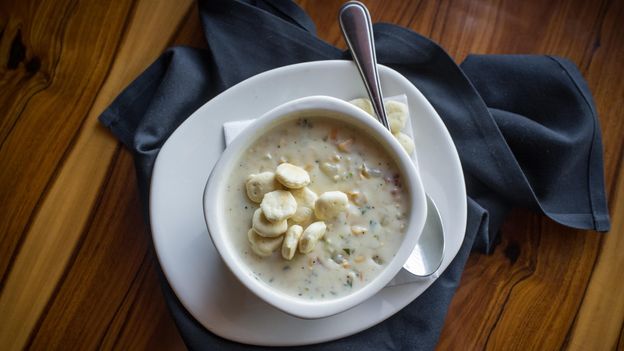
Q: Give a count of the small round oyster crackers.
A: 14